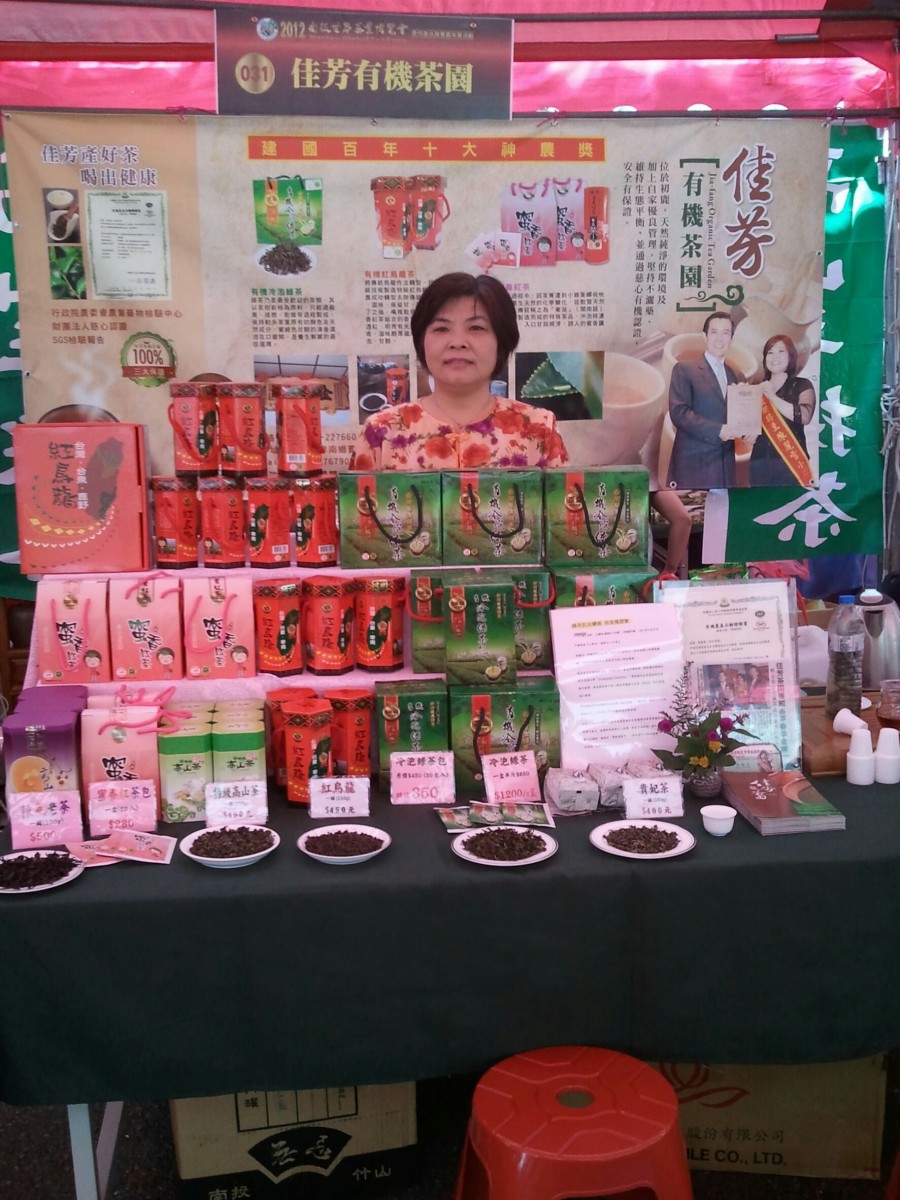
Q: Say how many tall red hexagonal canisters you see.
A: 13